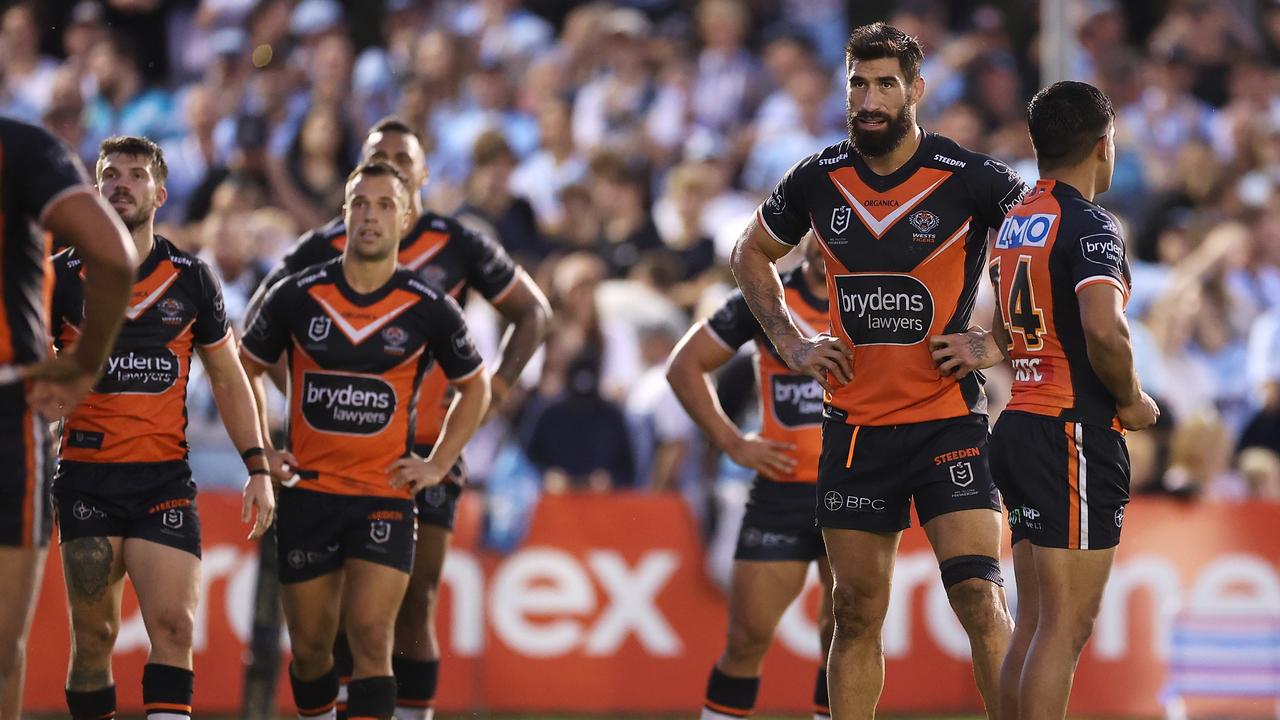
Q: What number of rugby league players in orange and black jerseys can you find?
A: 7